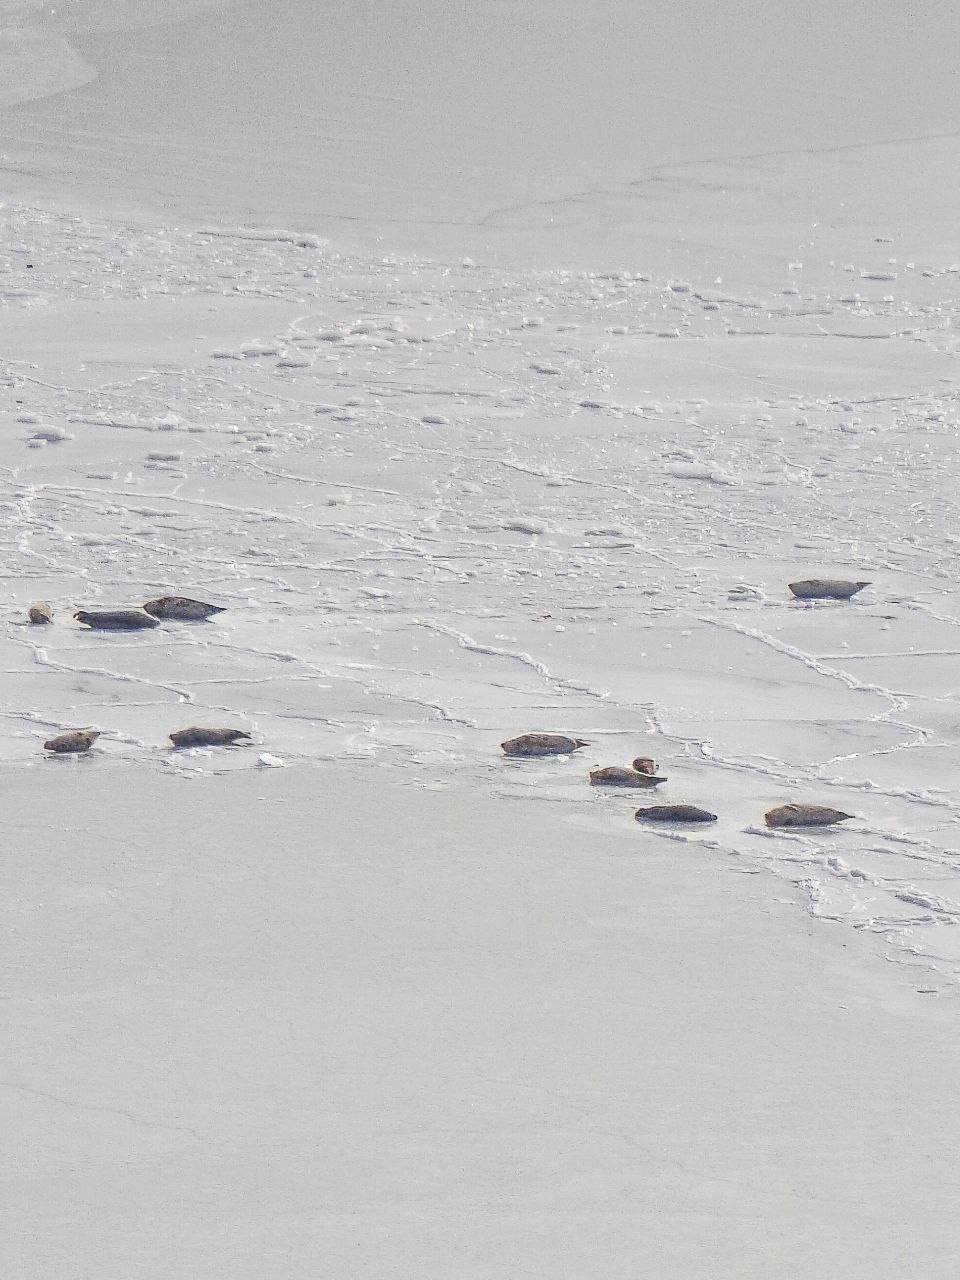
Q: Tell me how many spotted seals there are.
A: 11